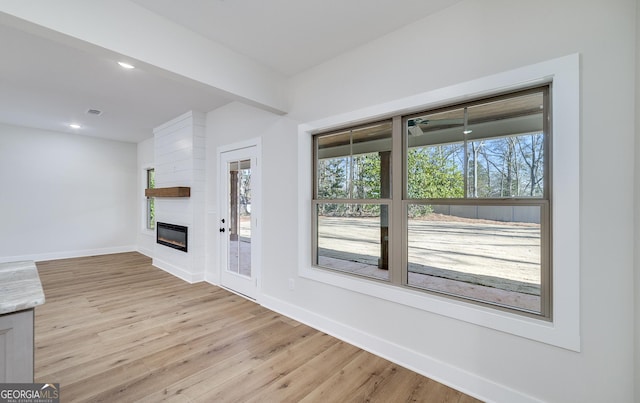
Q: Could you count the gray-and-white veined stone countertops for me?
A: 1